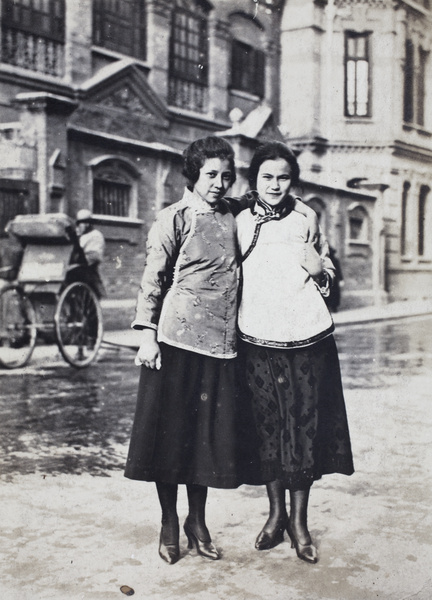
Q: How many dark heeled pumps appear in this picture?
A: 4